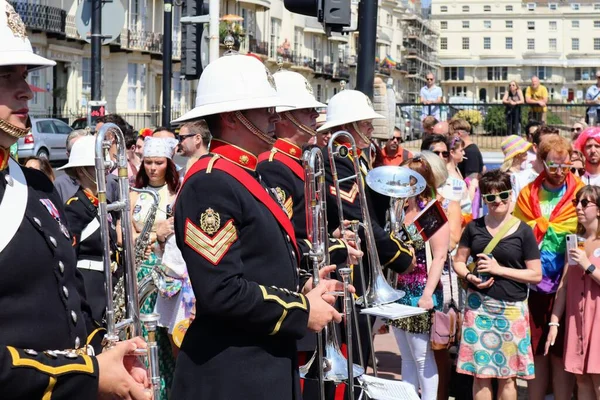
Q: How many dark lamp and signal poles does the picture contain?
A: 3